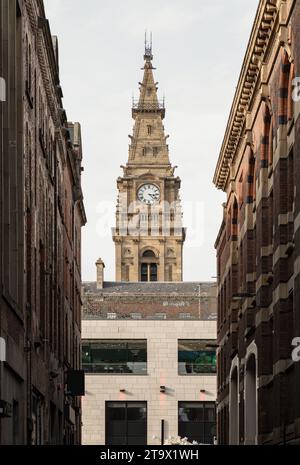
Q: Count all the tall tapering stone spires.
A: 1